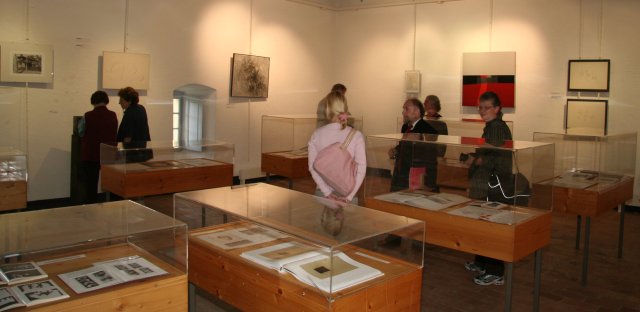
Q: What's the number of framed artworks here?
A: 7